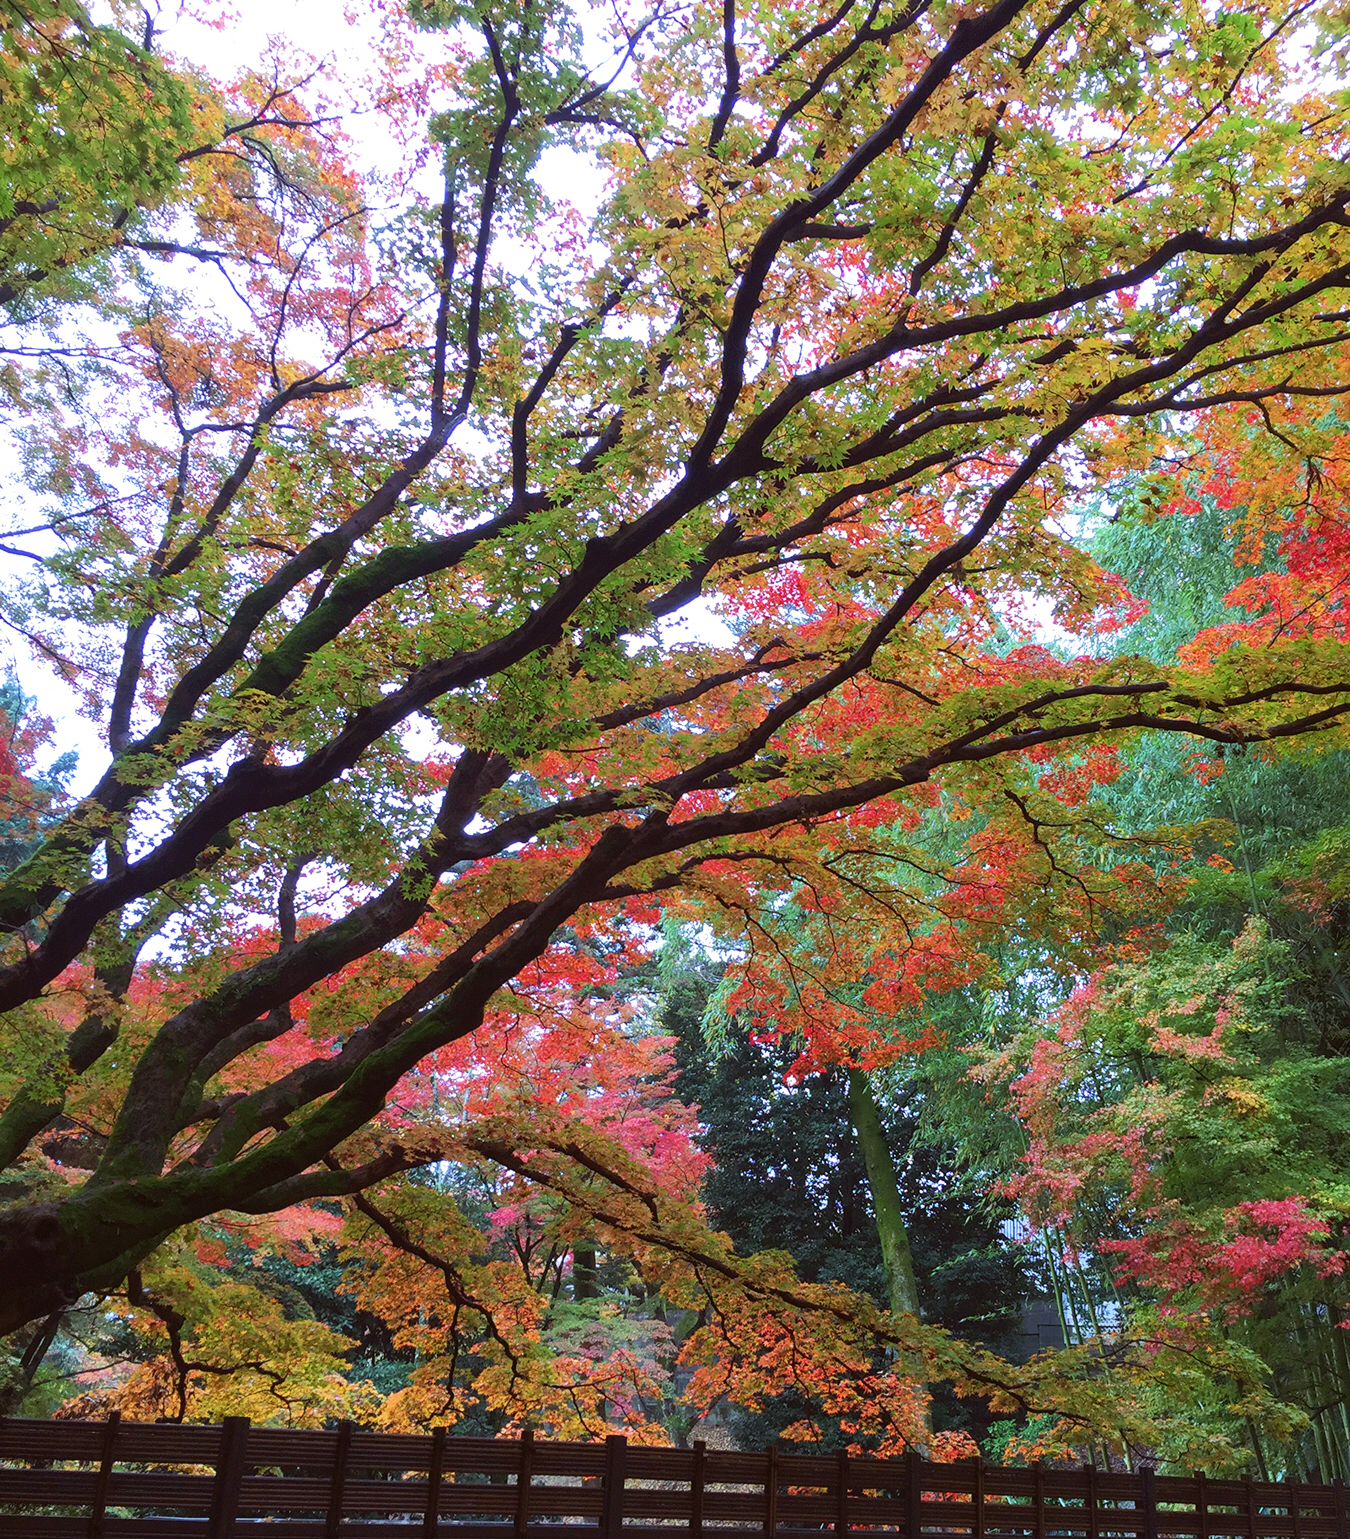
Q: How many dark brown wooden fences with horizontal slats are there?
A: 1